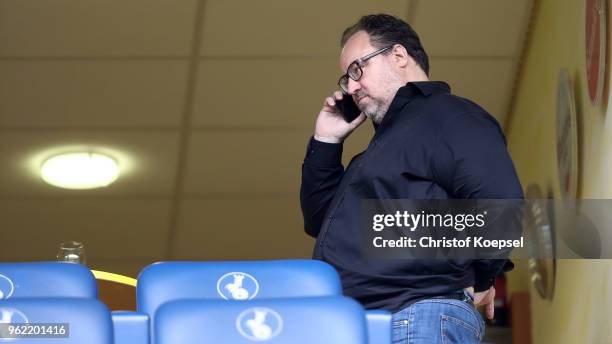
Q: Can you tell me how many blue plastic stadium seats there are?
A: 4